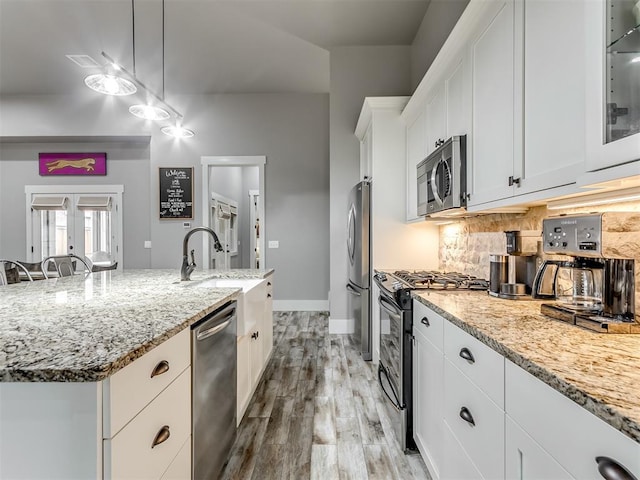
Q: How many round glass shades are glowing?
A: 3